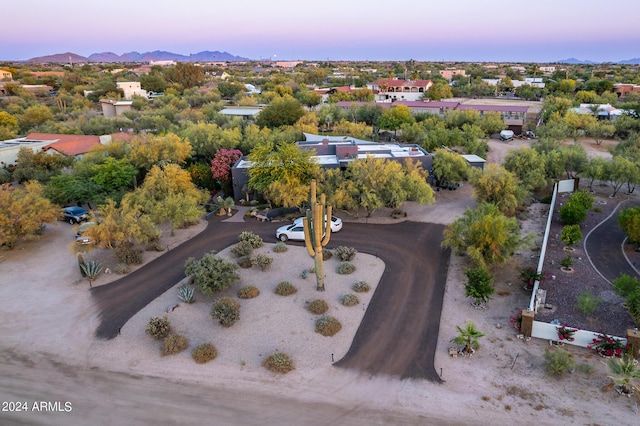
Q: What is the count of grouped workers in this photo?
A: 0